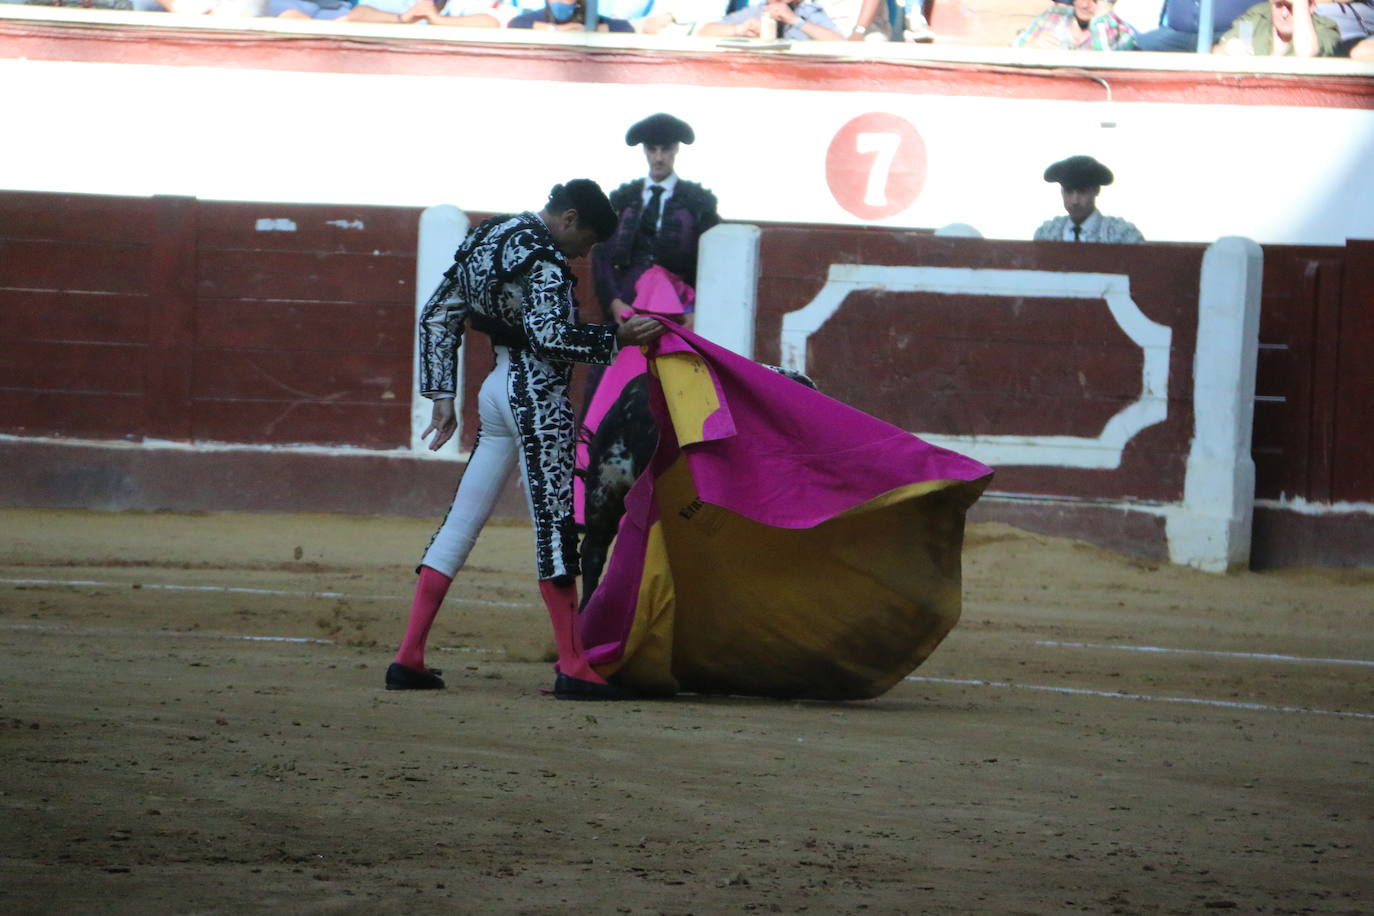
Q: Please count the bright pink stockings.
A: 2